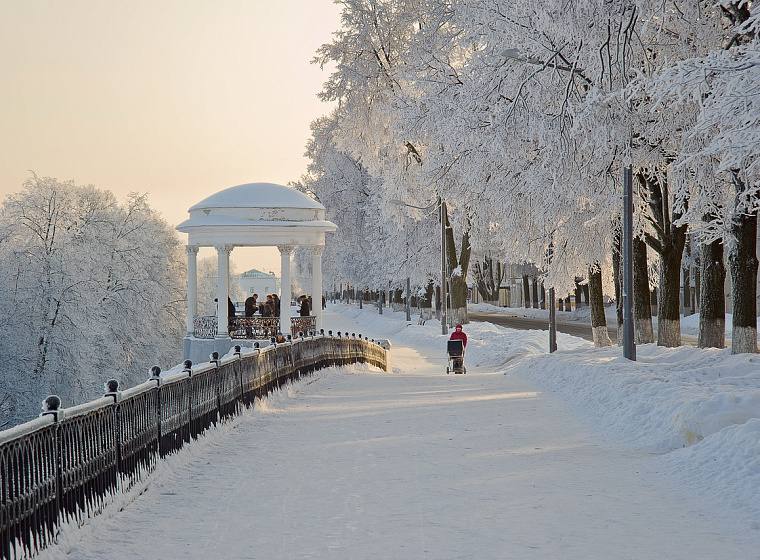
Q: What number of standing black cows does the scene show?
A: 0